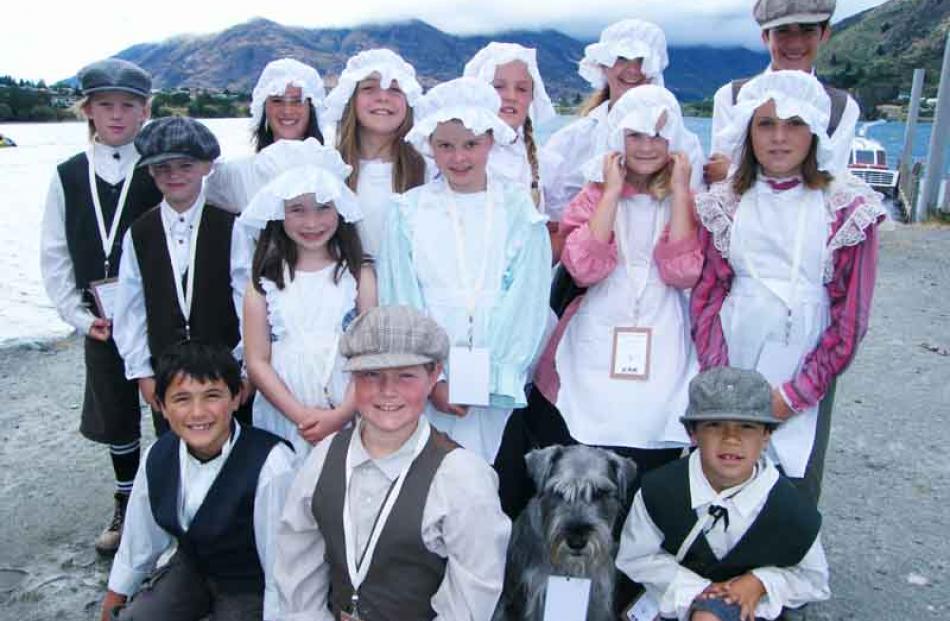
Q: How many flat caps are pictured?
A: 5